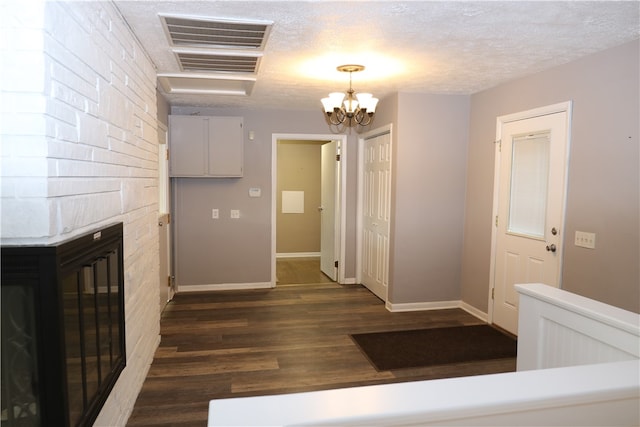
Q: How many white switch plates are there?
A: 3